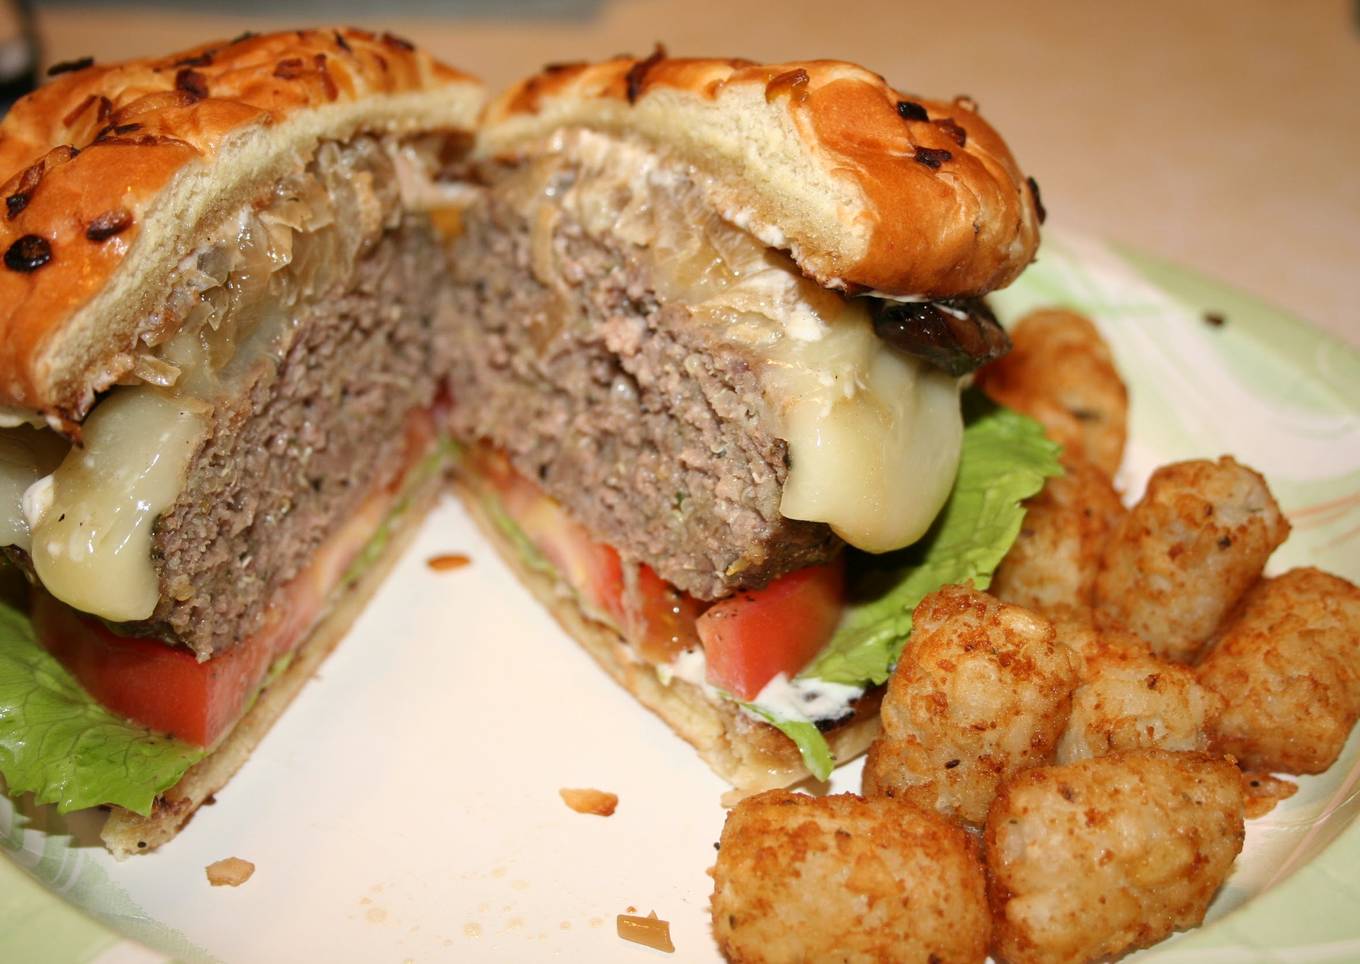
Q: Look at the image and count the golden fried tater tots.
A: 8